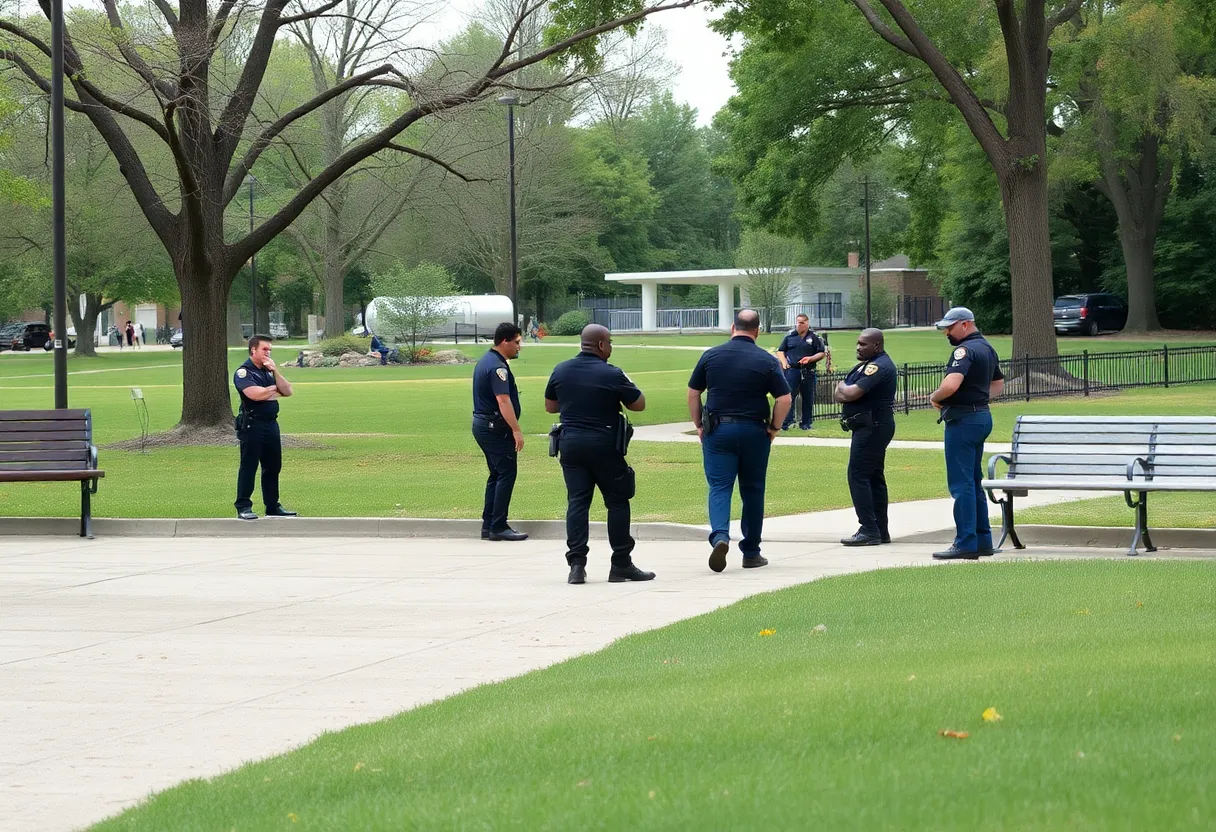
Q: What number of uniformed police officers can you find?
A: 7